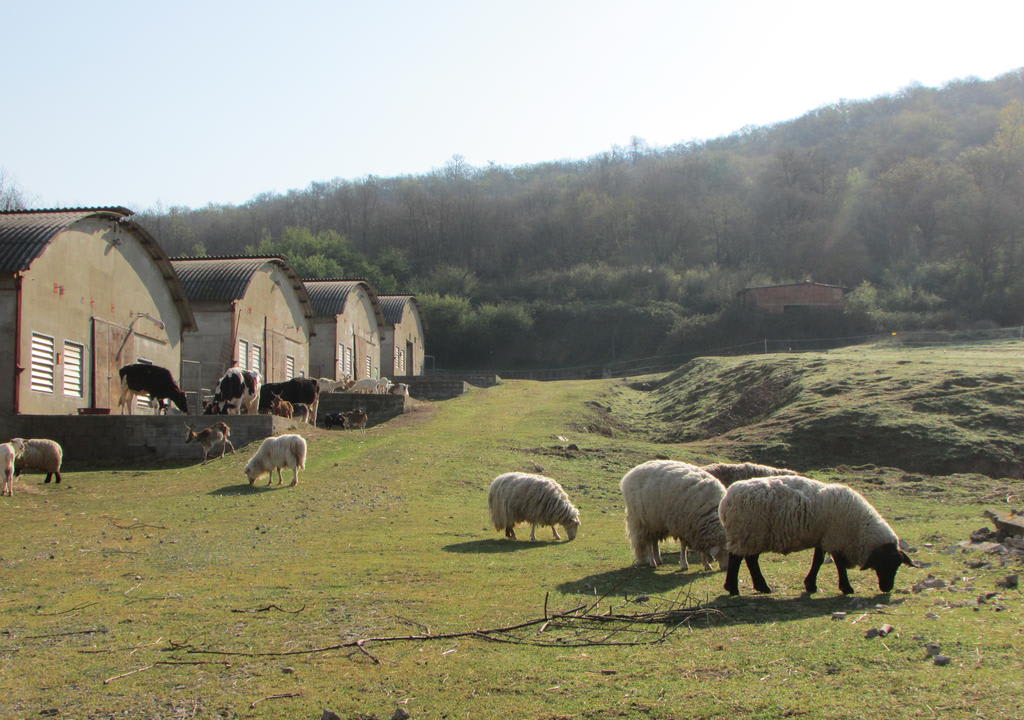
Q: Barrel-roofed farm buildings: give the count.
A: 4